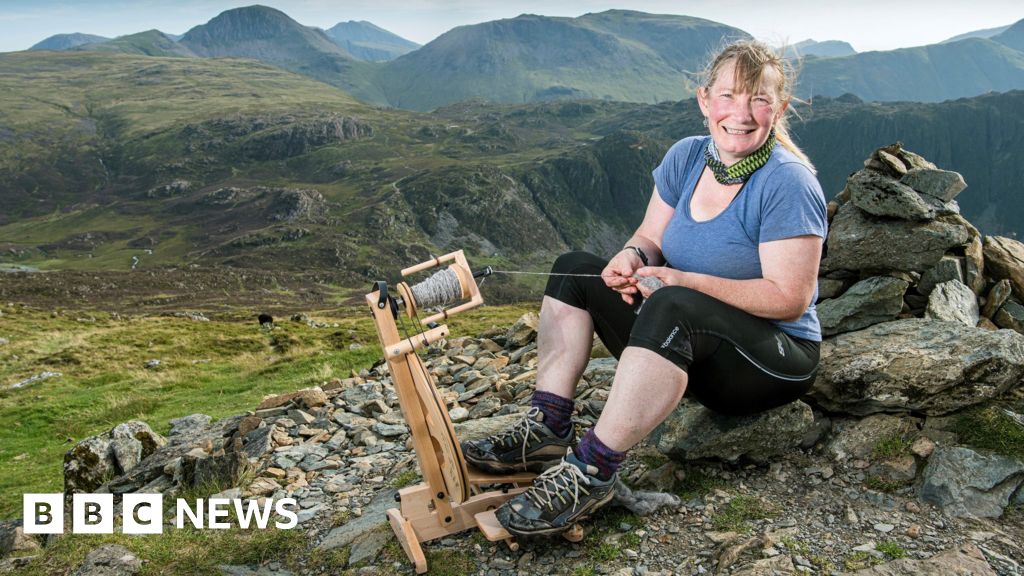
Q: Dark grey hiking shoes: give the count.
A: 2